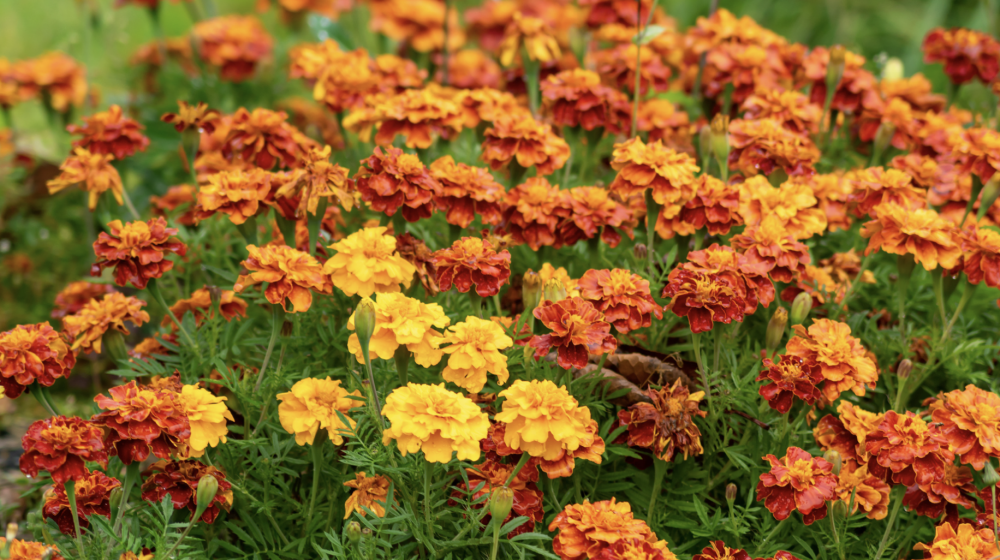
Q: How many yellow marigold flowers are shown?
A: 7